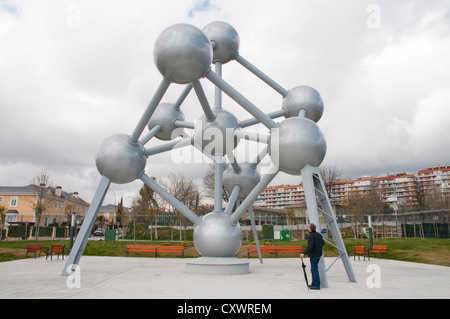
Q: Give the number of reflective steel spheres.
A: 9